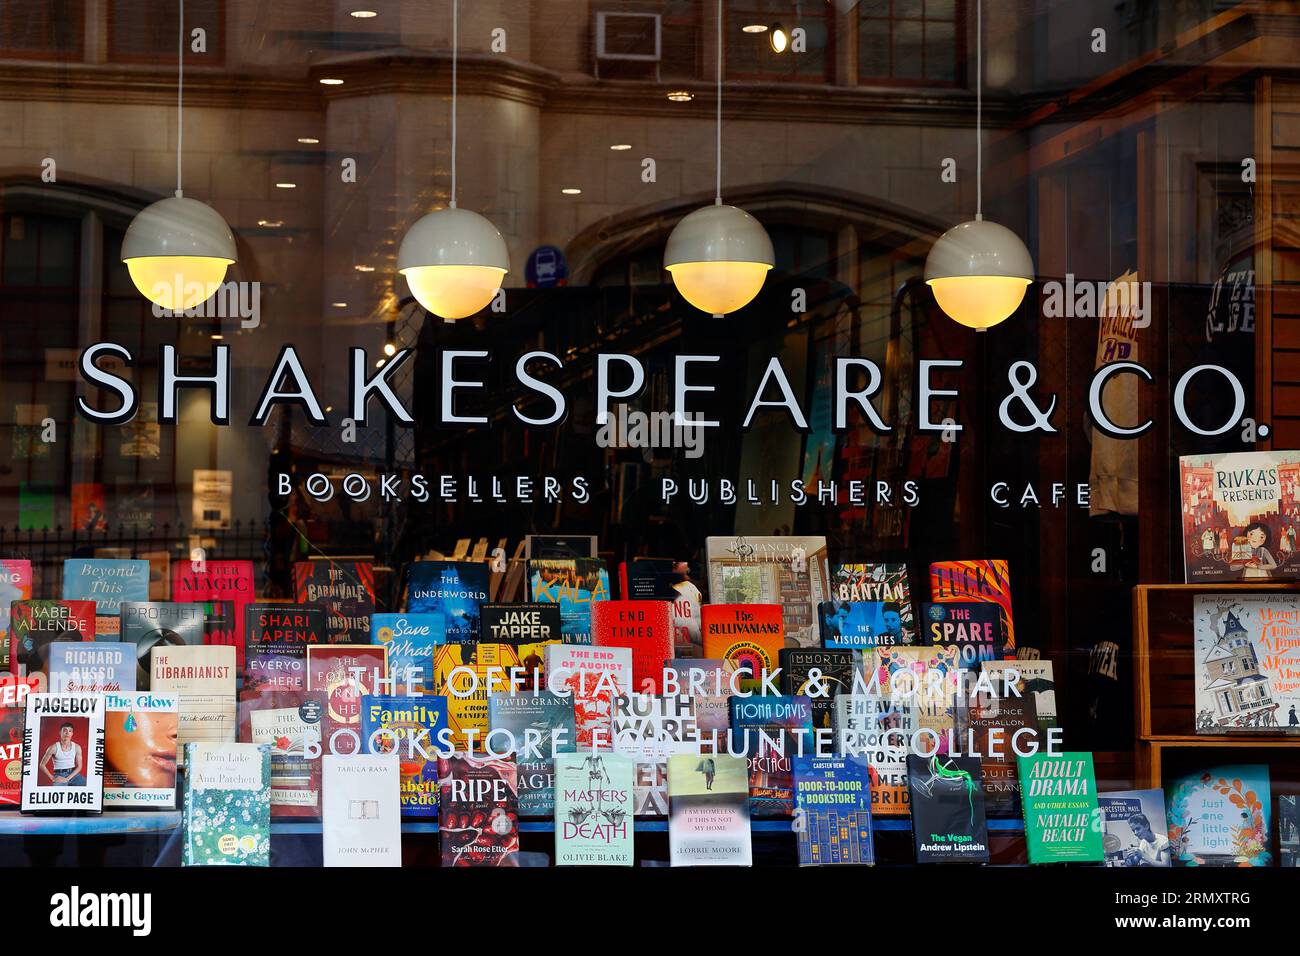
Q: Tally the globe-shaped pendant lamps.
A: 4